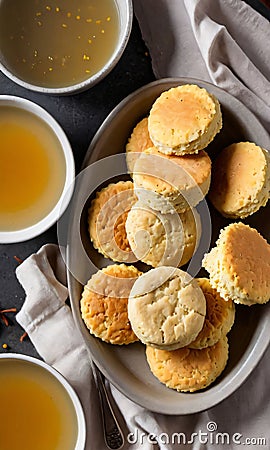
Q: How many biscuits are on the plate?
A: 11